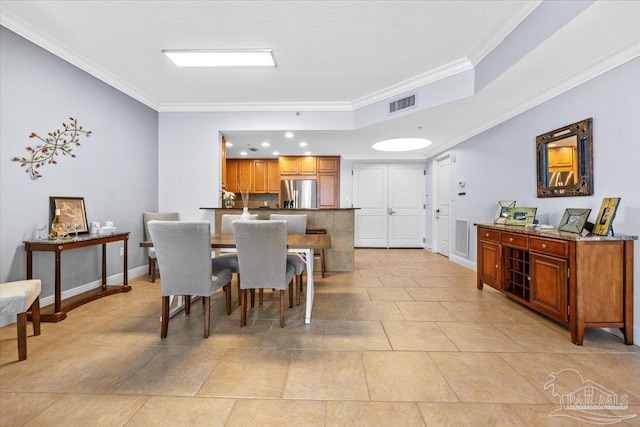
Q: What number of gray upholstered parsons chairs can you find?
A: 5